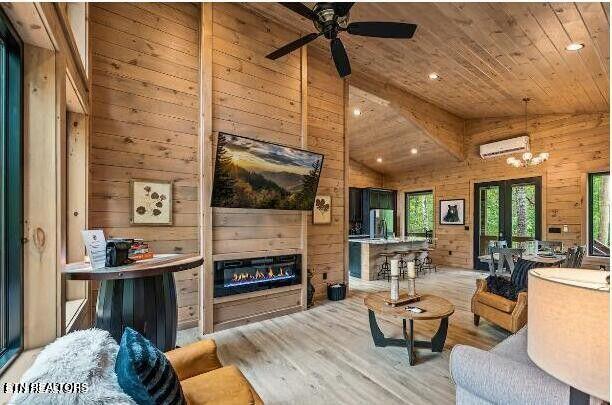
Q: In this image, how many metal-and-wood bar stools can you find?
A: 4